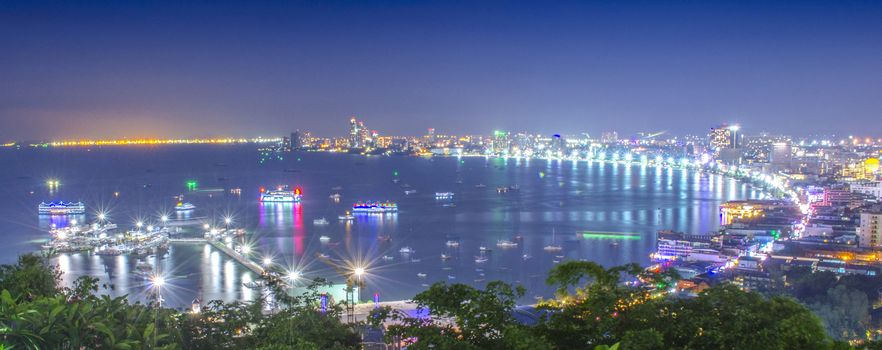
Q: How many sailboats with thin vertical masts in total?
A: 1